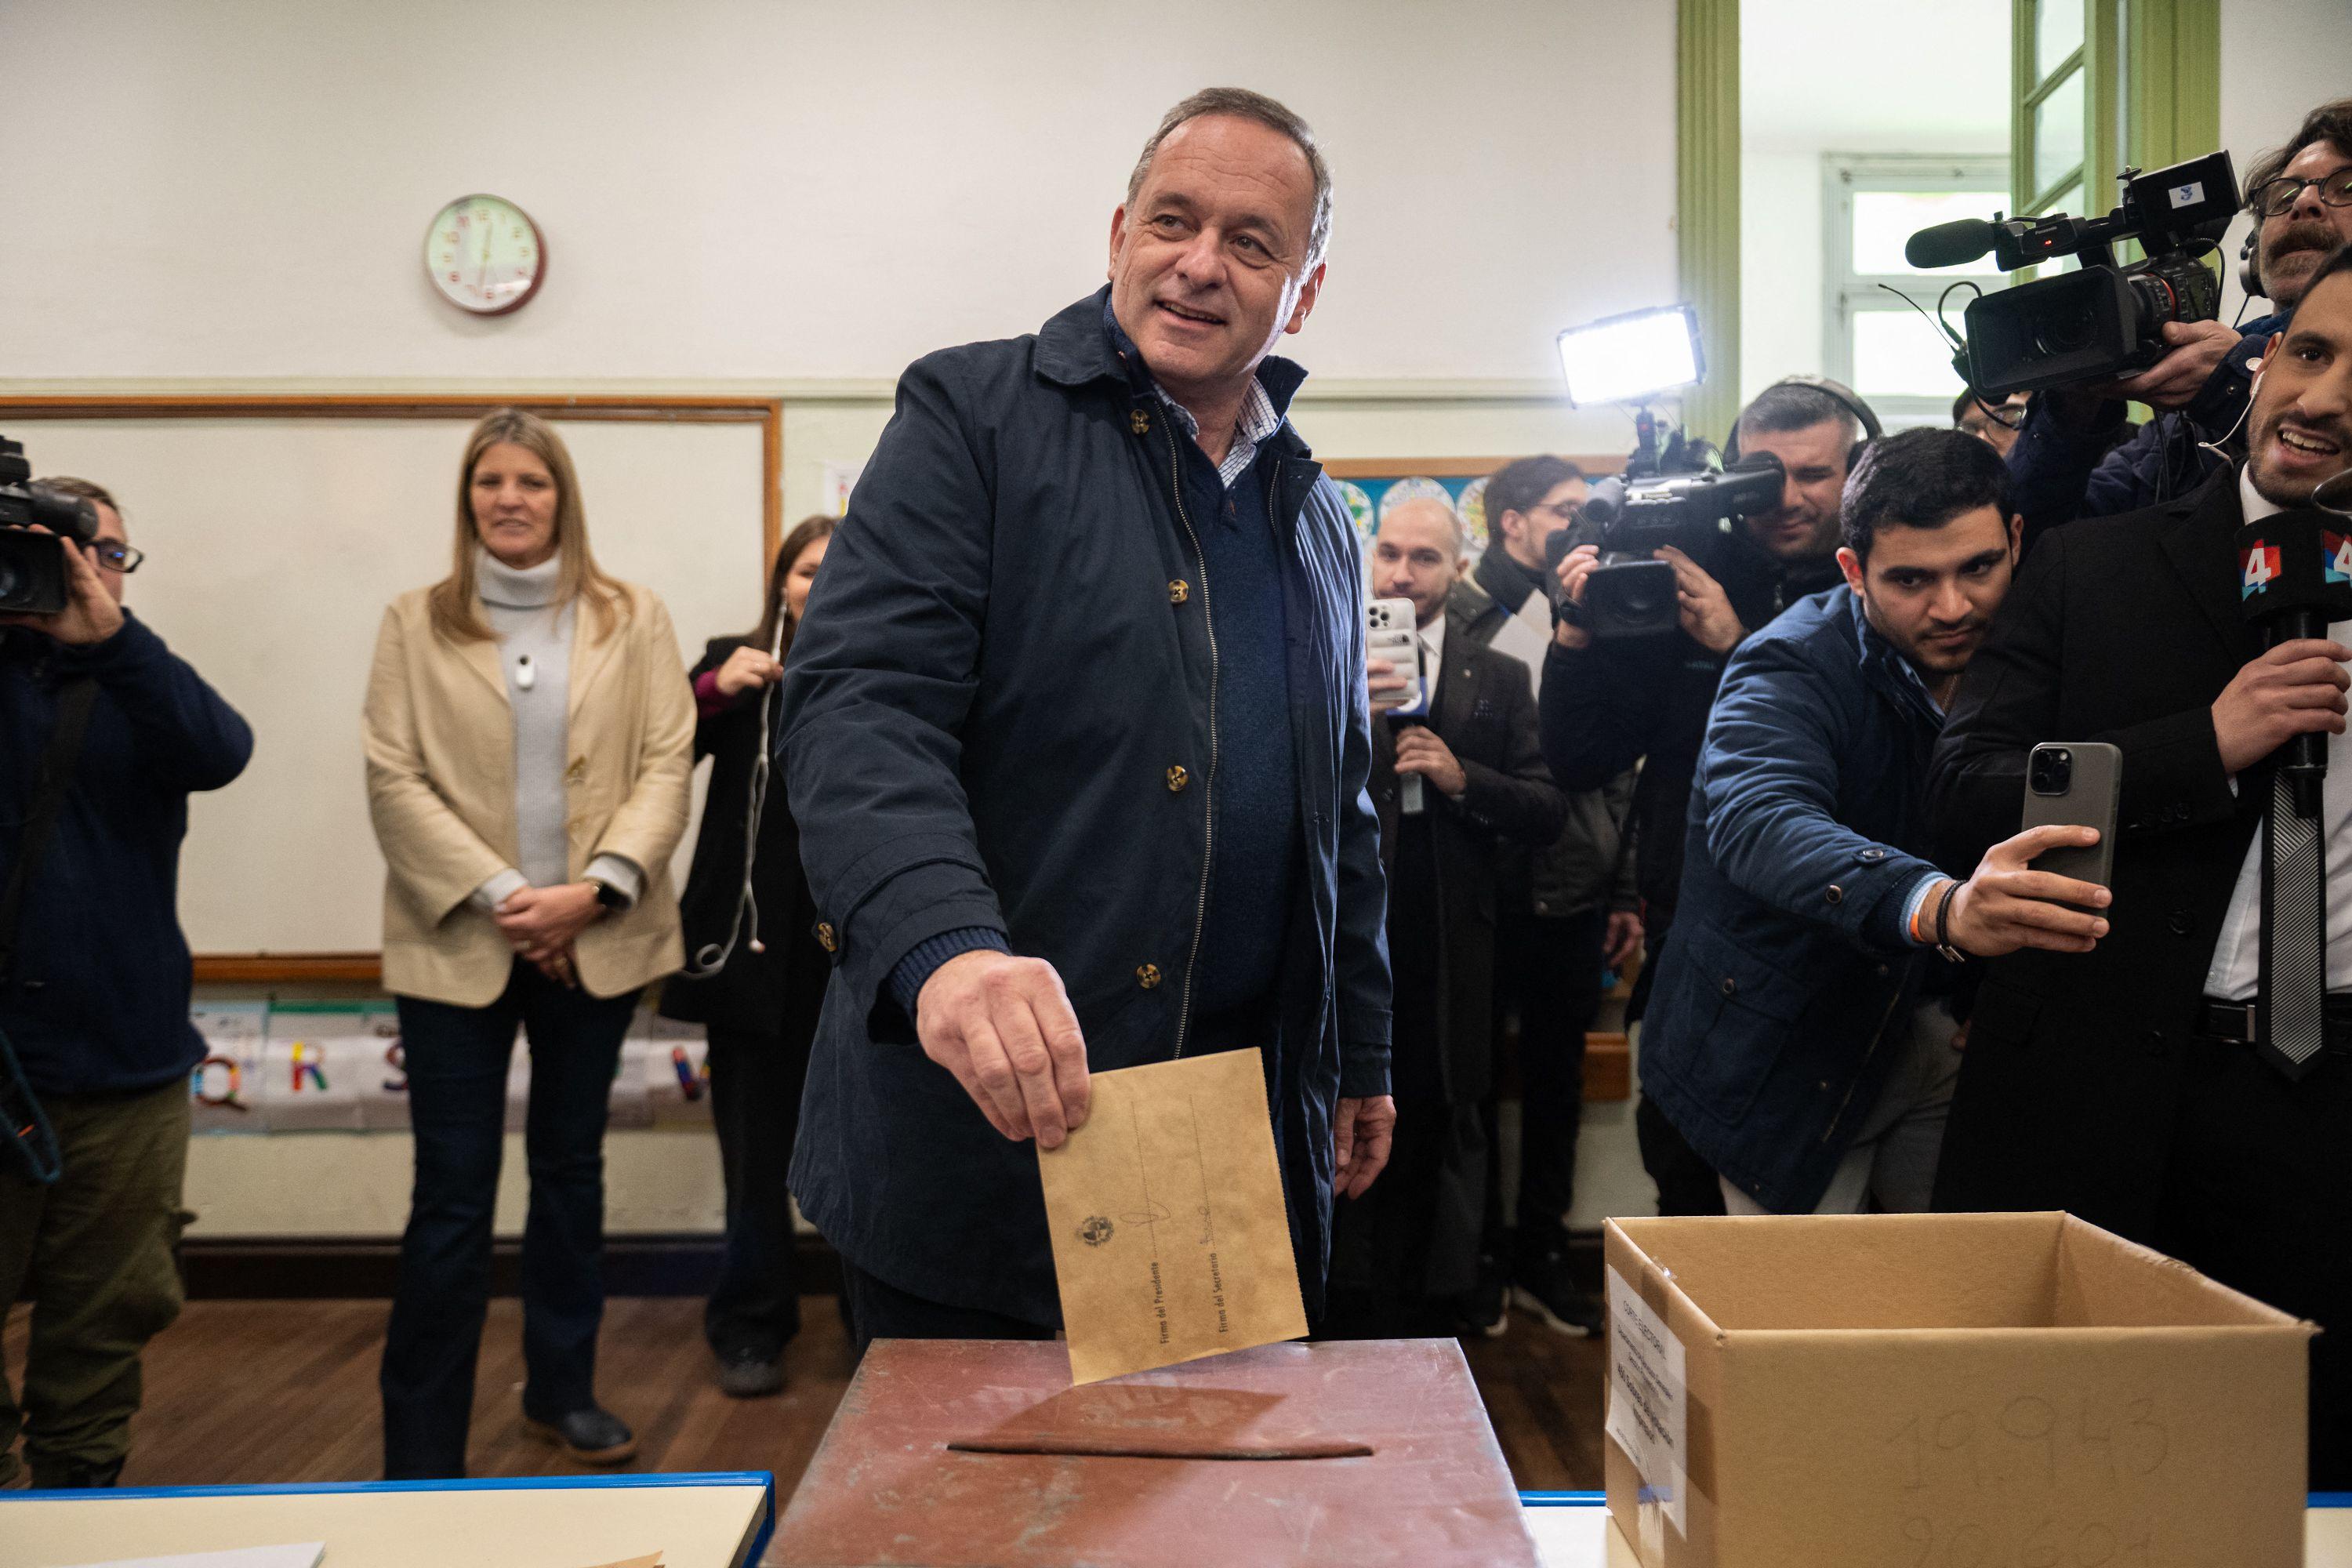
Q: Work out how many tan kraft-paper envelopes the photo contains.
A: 1